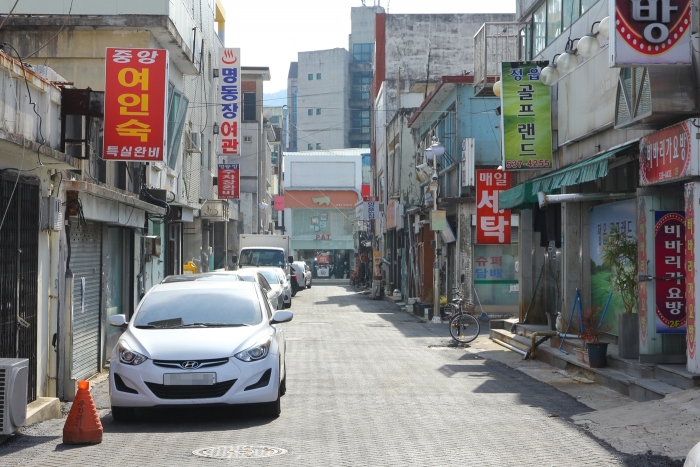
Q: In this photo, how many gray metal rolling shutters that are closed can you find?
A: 1